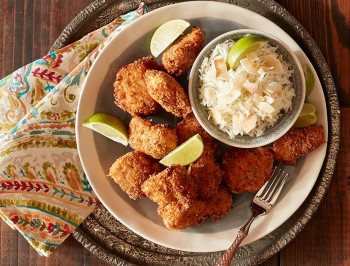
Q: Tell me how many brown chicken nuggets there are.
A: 11